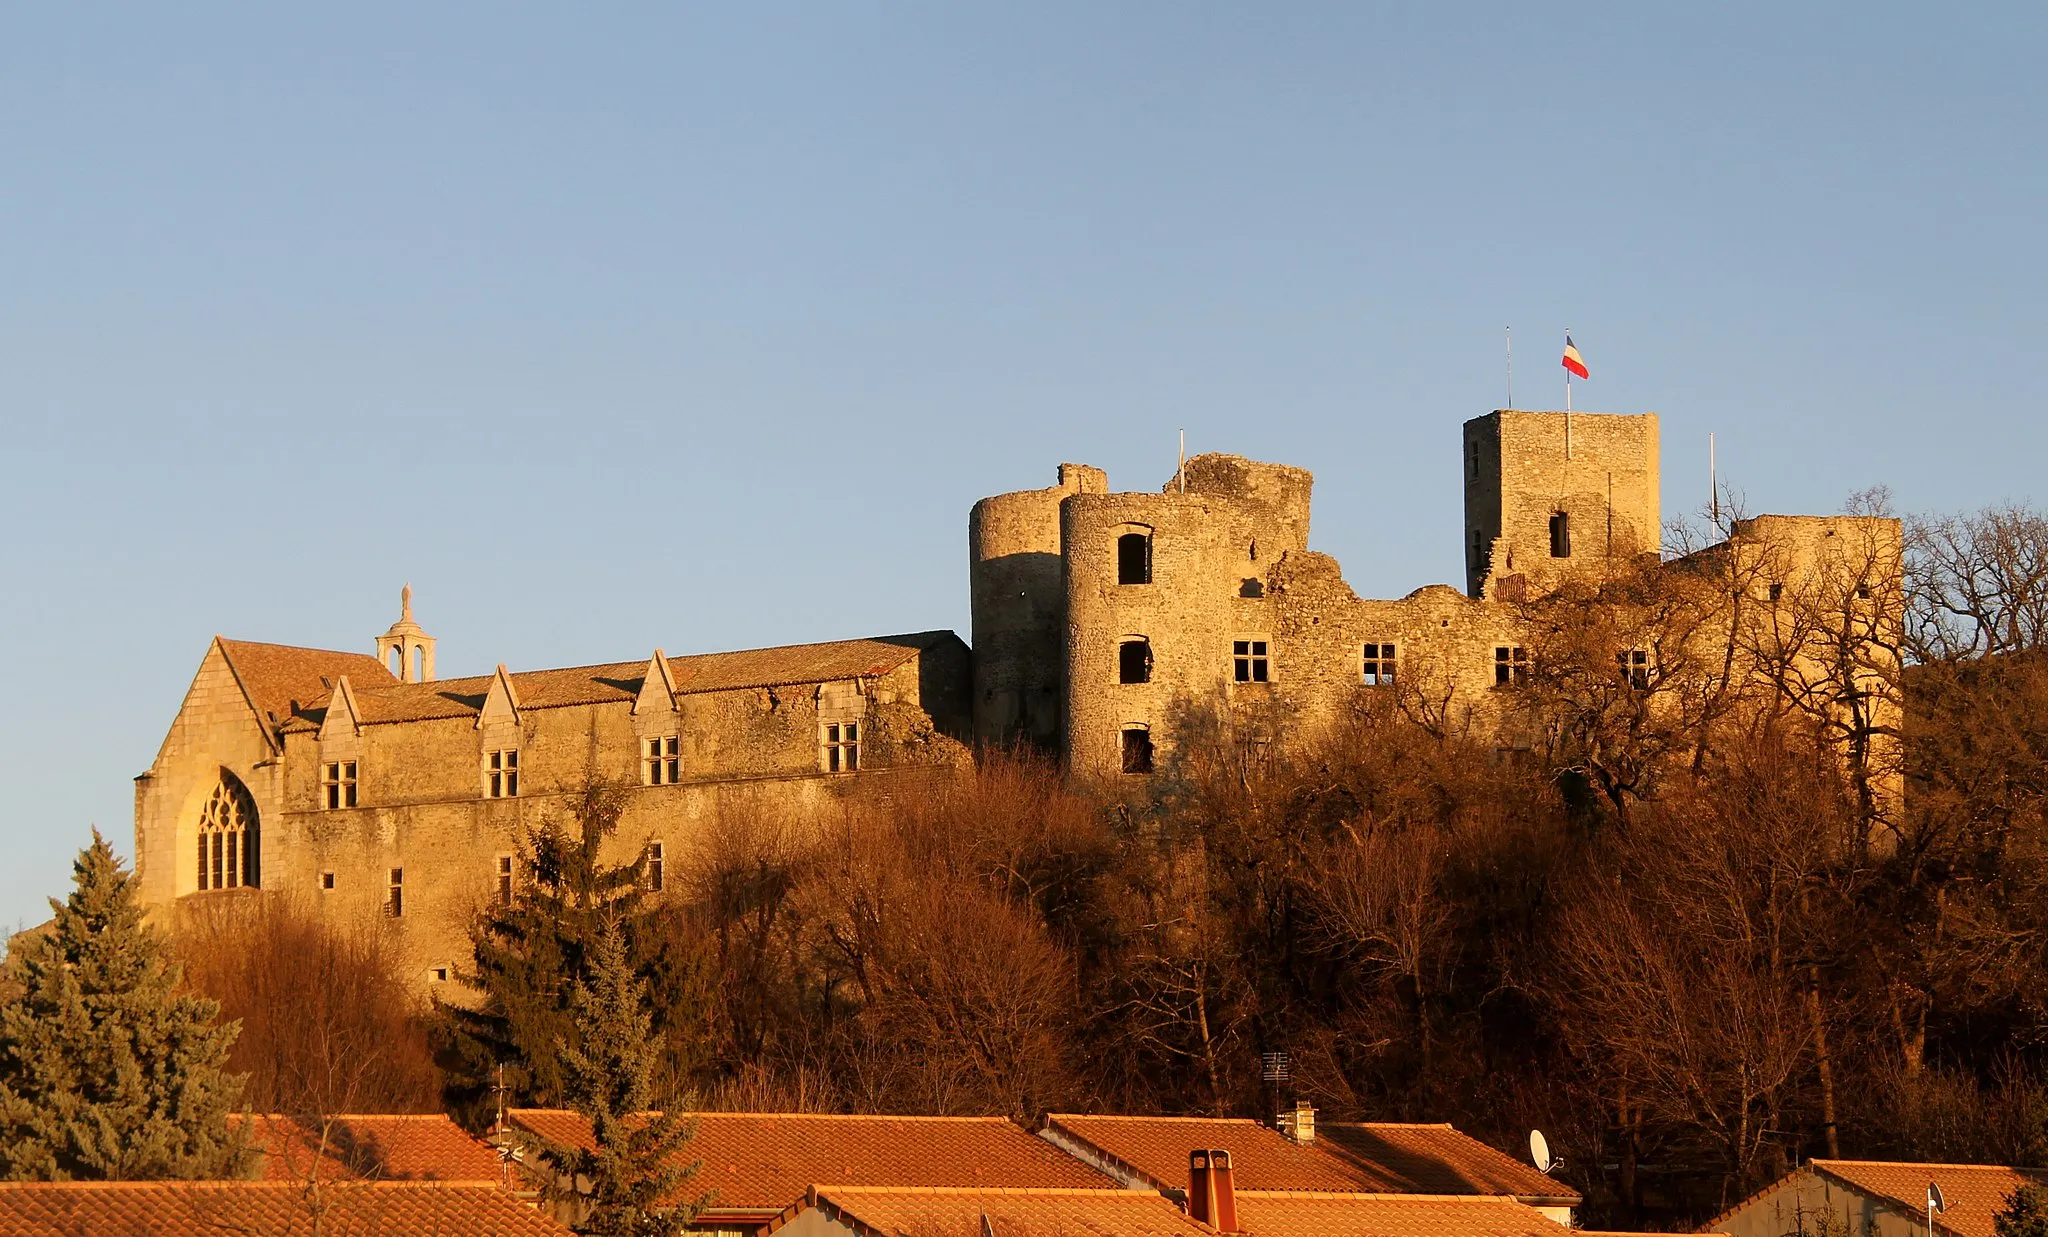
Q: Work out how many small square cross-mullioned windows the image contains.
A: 8